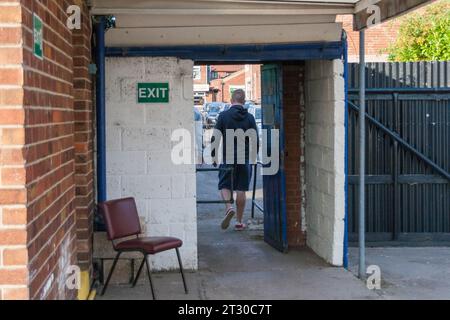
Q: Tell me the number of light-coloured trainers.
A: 2